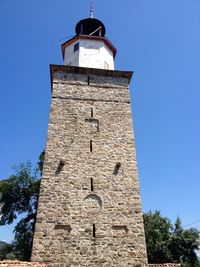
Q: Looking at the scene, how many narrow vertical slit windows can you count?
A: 5